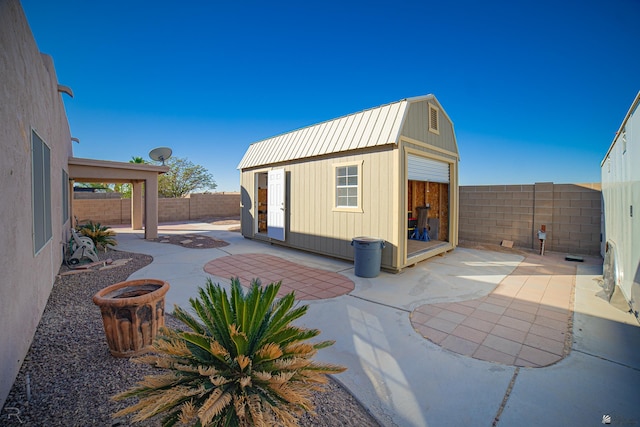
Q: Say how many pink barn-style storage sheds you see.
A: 0